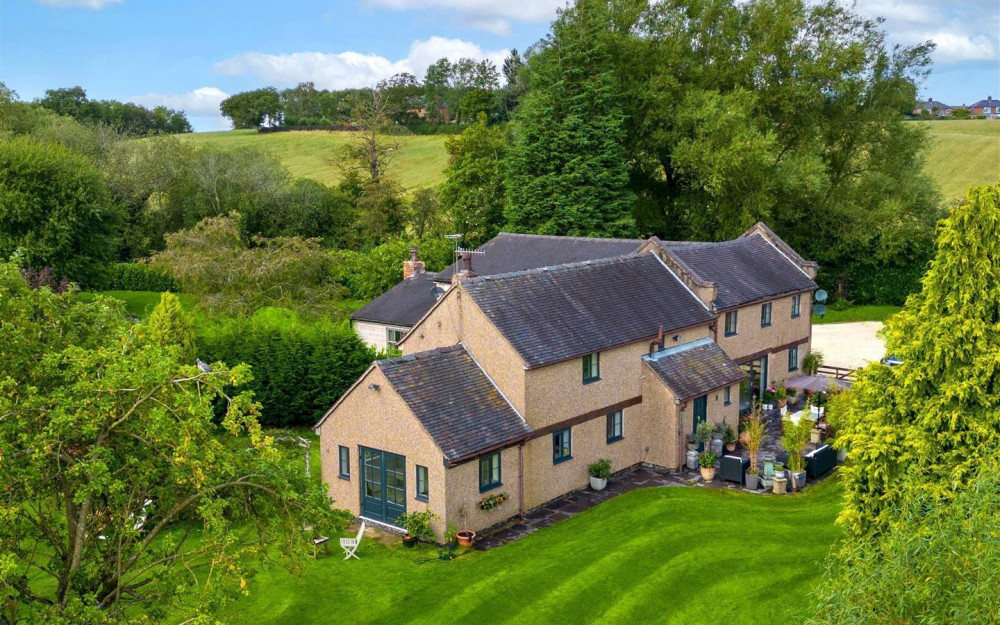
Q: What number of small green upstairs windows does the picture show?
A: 4